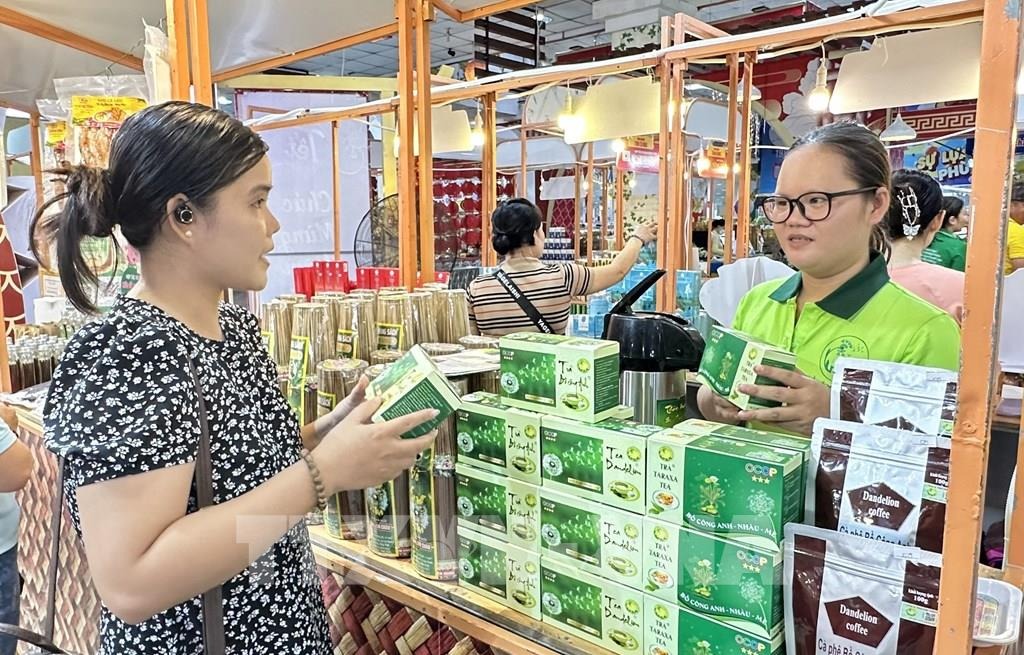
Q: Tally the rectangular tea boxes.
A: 13